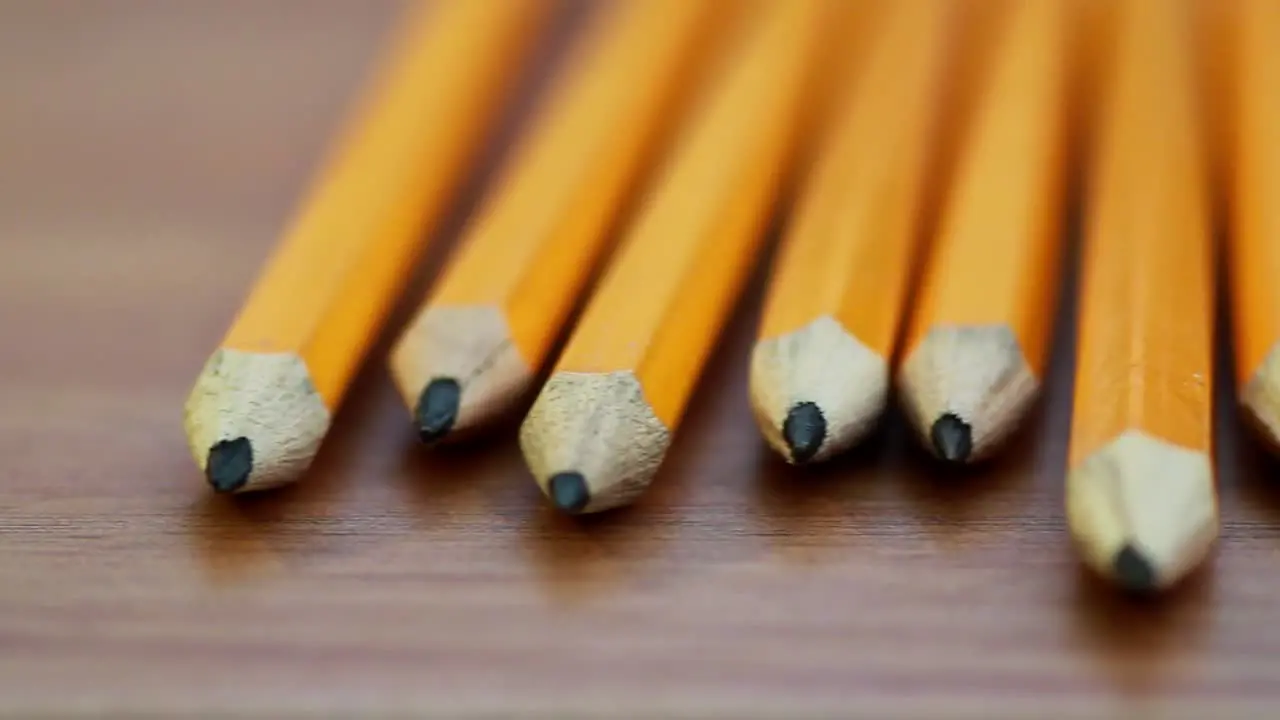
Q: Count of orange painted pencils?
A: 7